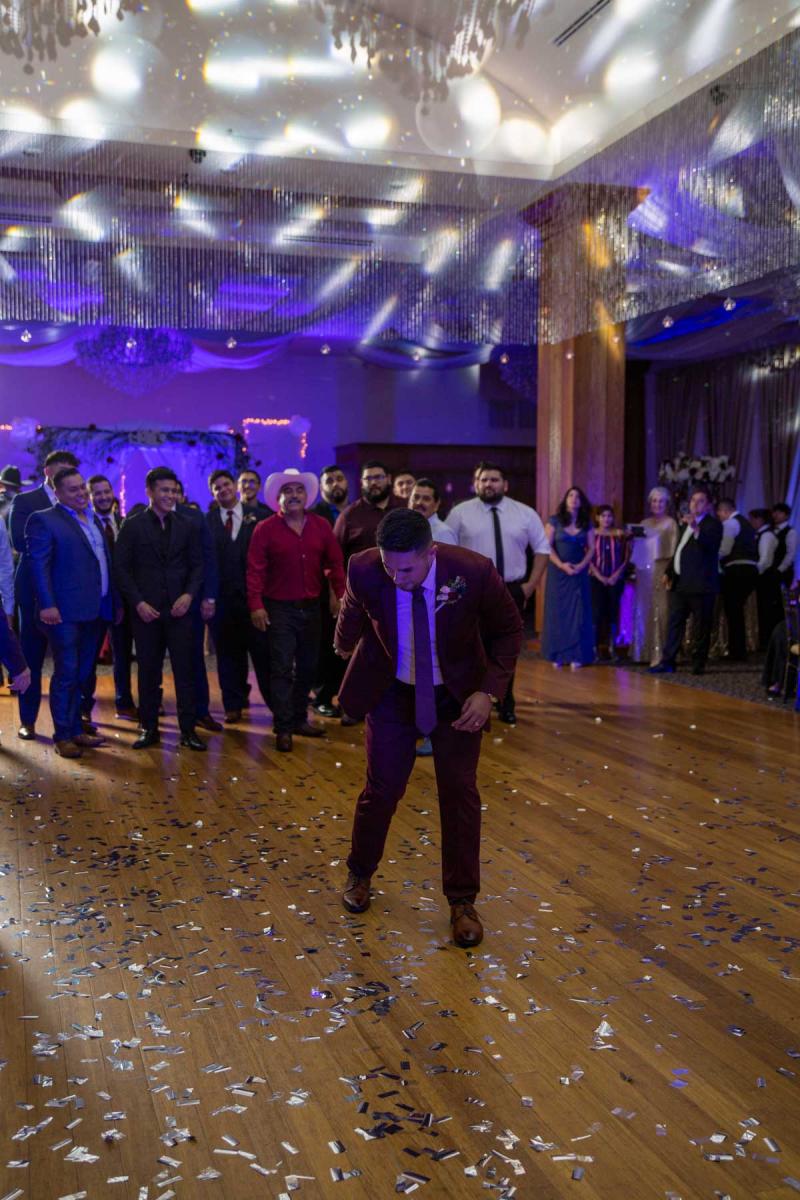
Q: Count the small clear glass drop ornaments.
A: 10